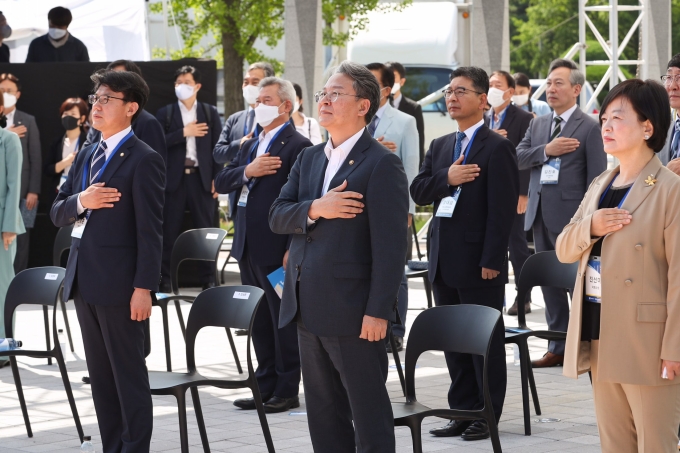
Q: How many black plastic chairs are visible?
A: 7